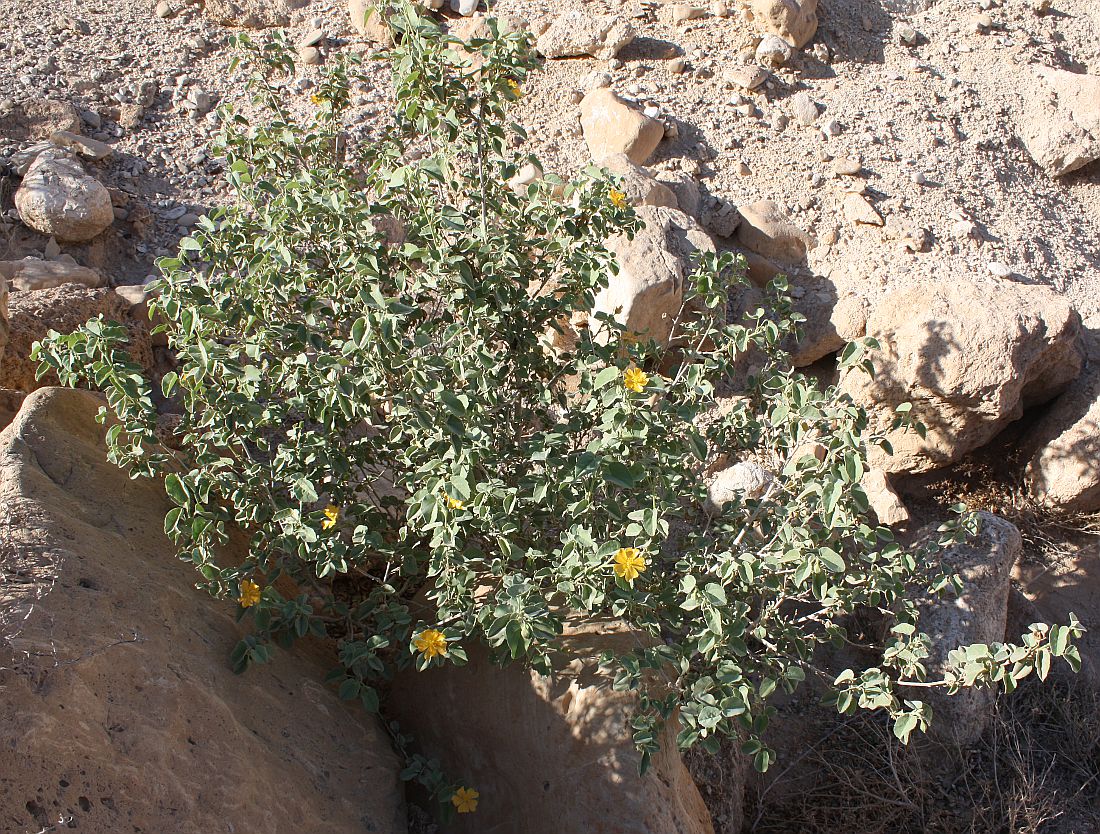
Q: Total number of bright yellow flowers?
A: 10